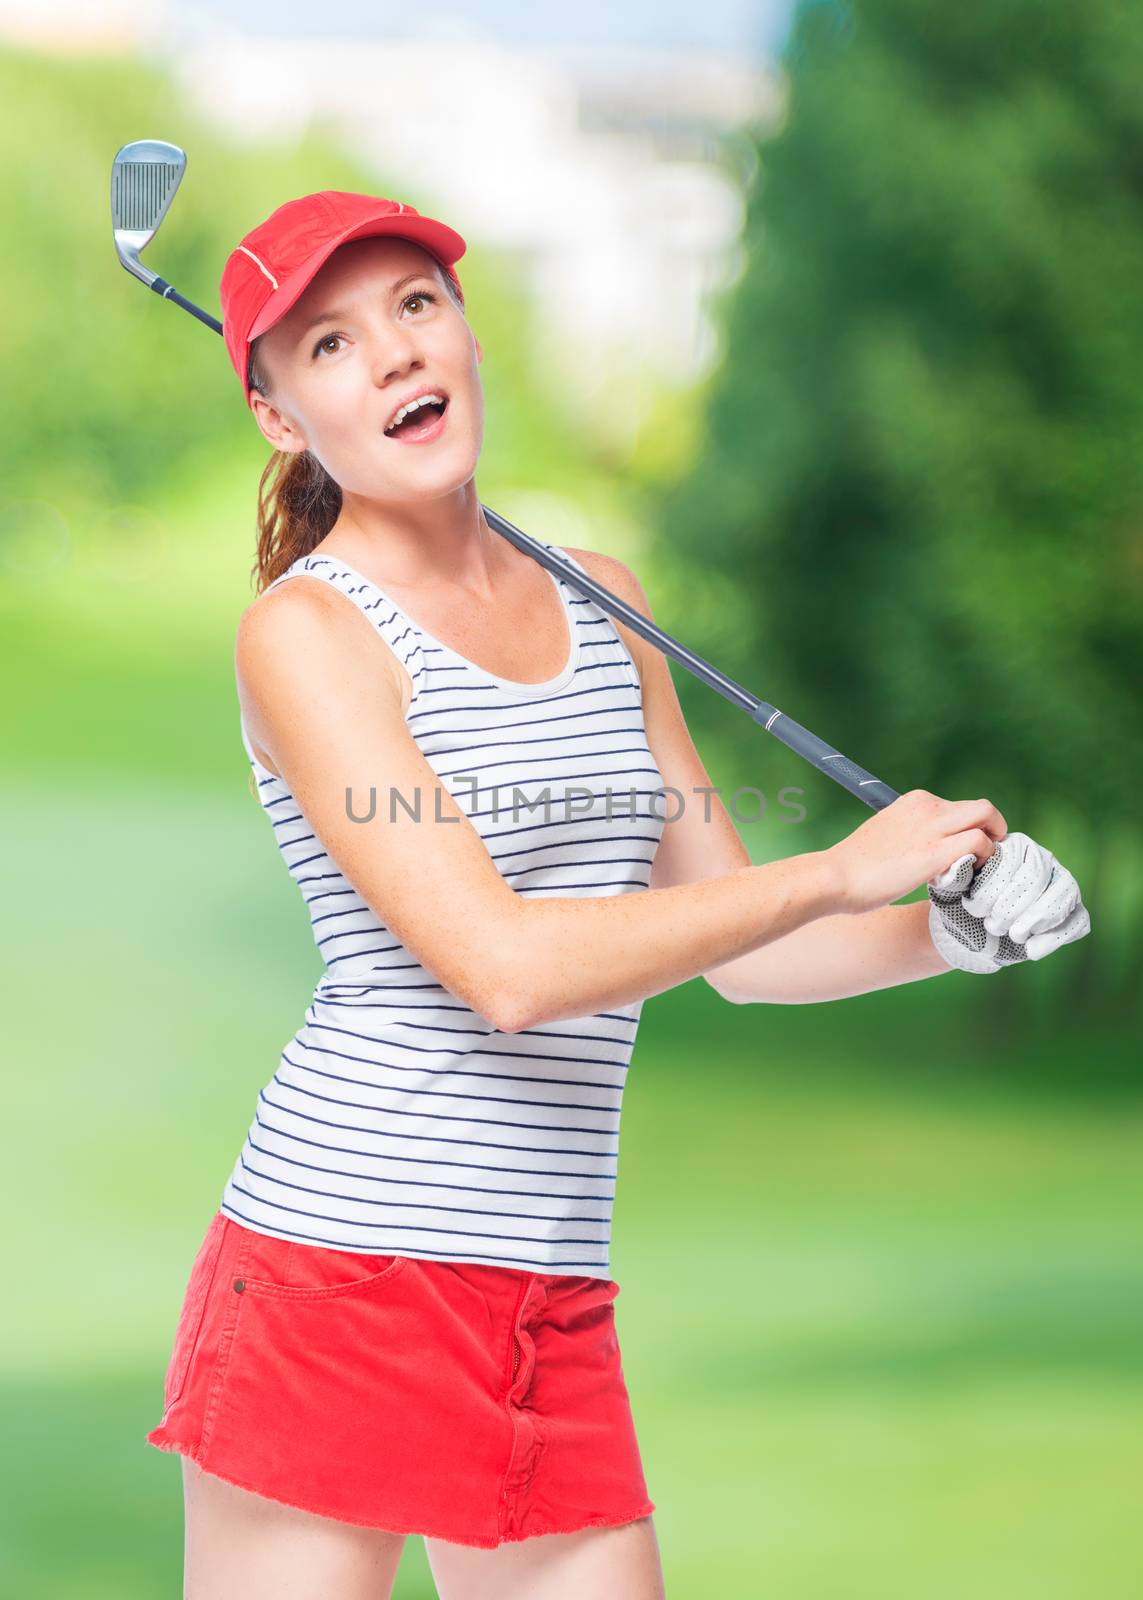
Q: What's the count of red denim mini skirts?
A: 1